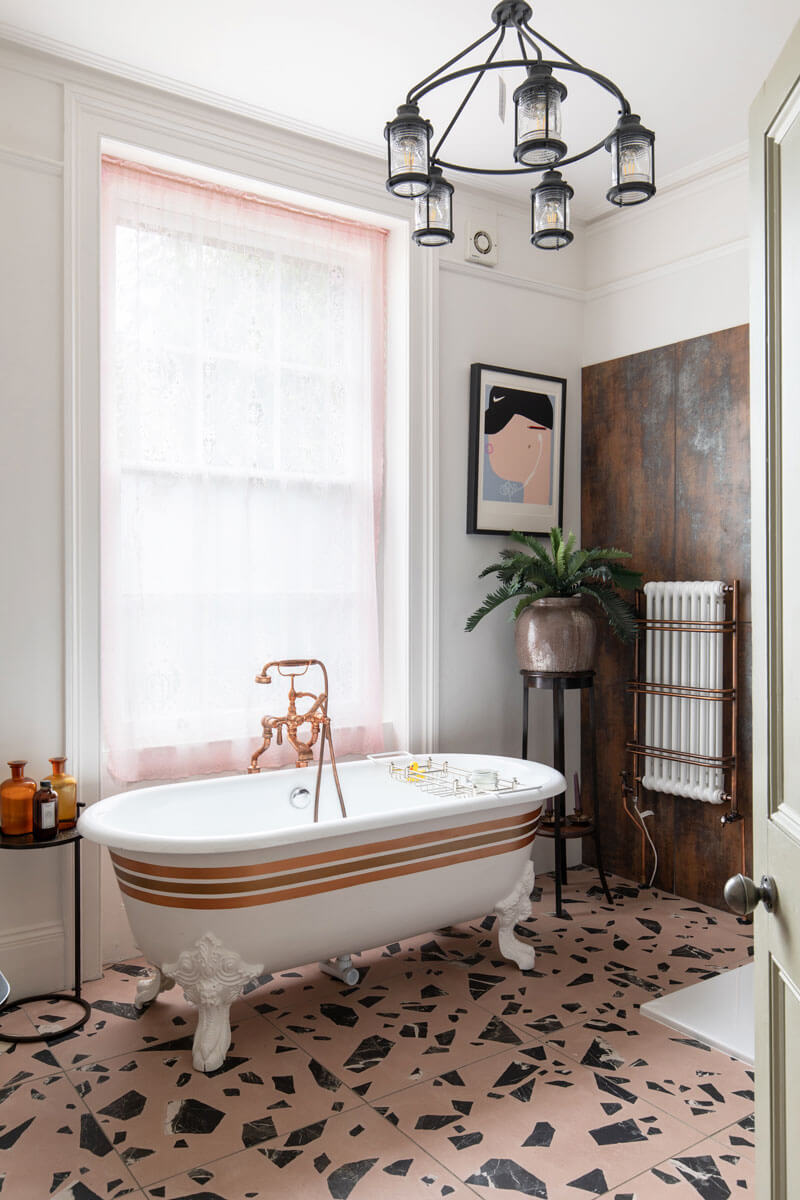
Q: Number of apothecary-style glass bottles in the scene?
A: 3